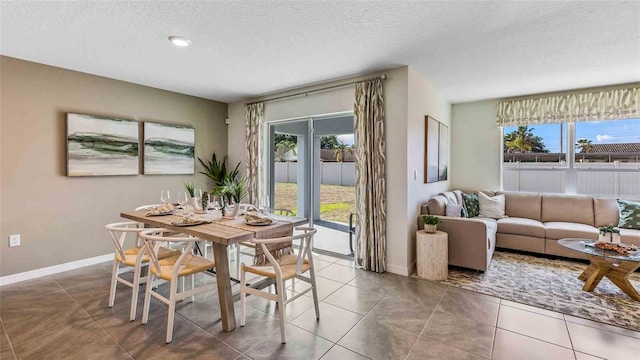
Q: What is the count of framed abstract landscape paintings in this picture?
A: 2